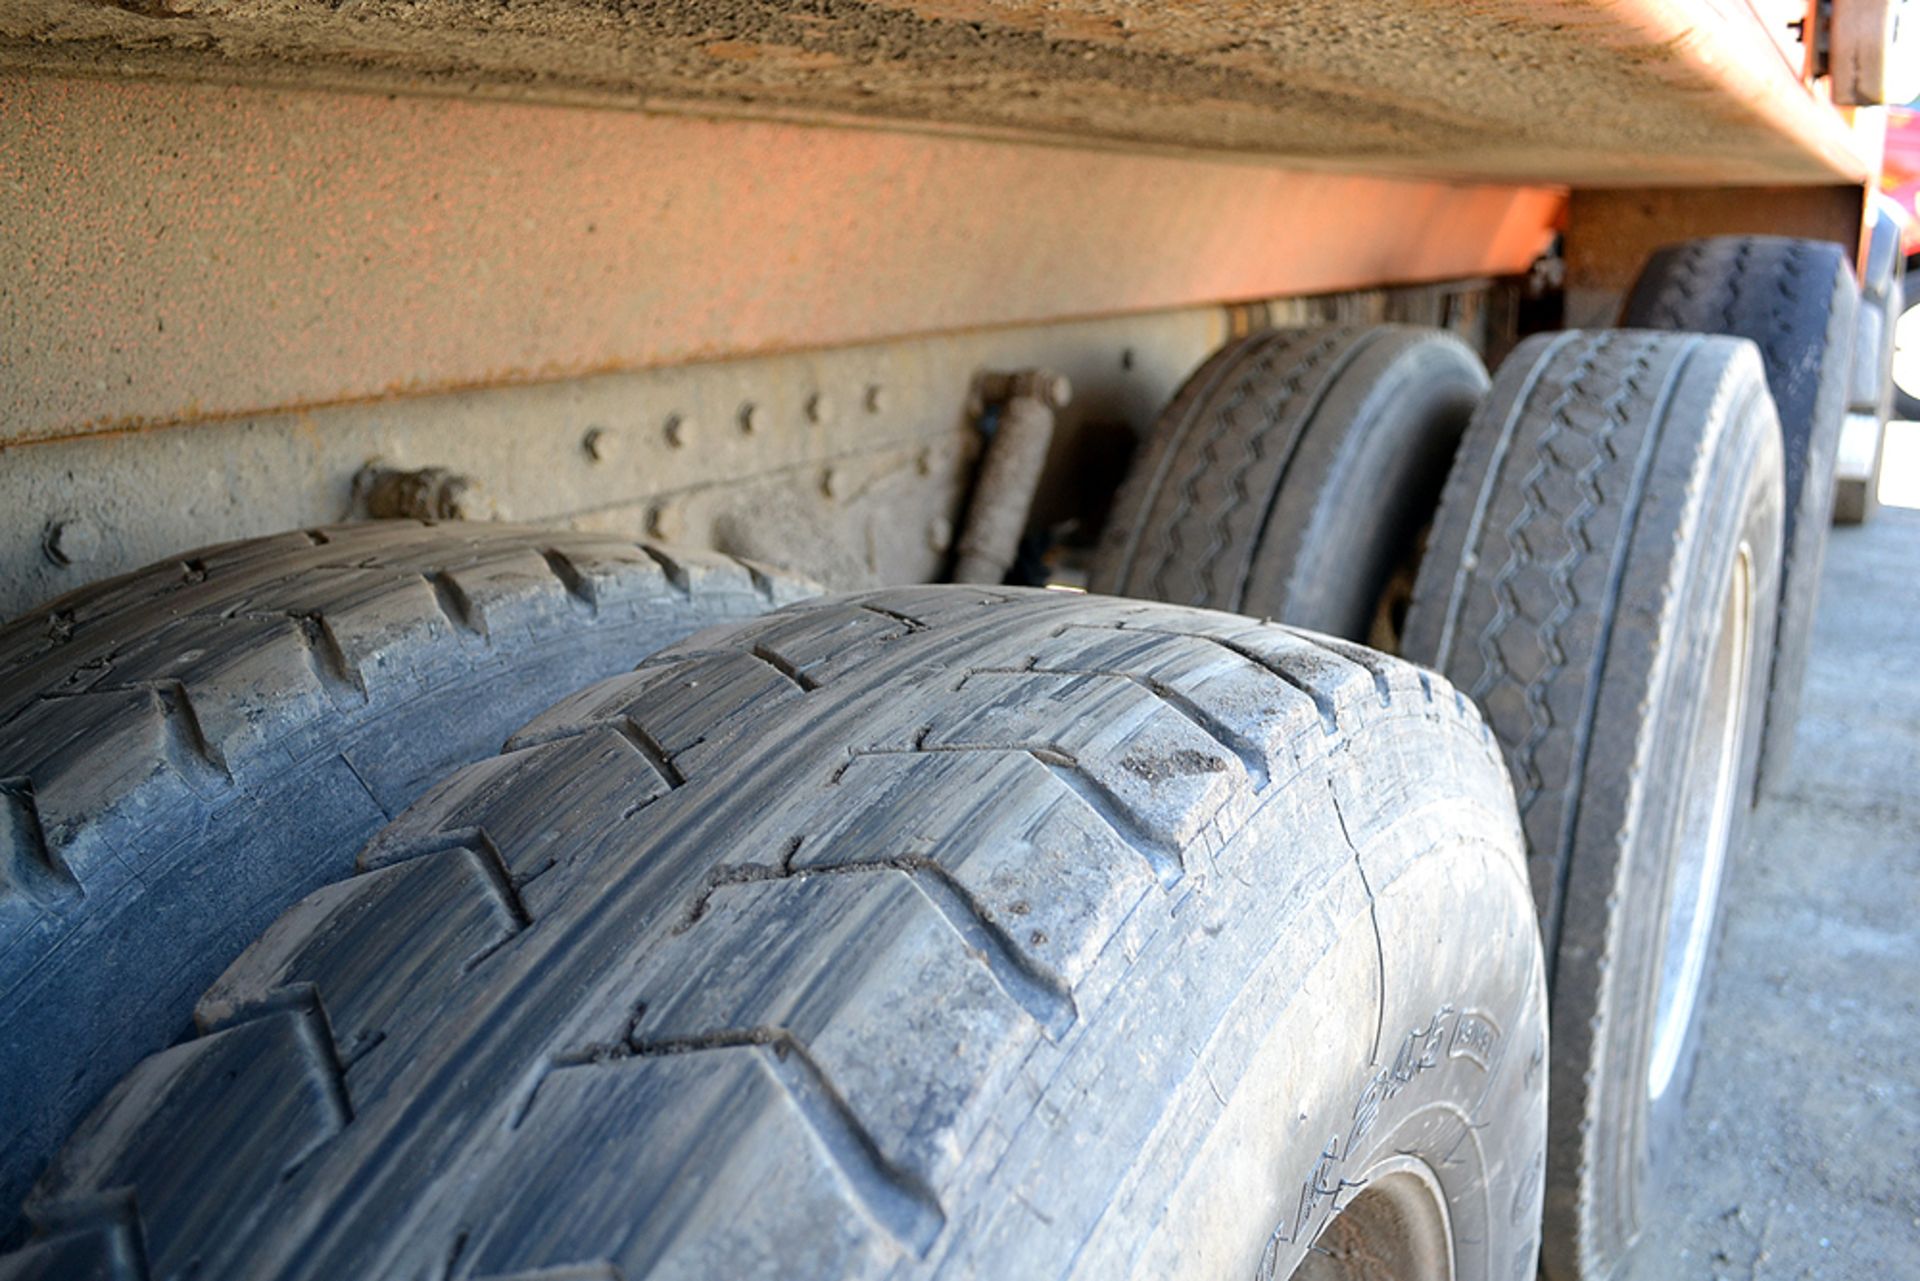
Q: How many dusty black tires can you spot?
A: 5